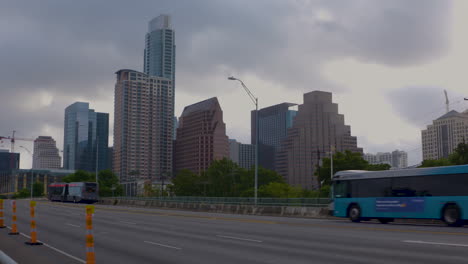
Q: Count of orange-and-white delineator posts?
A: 4